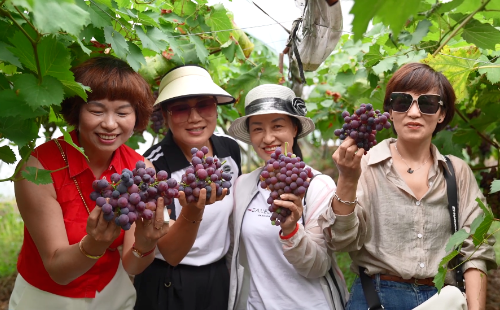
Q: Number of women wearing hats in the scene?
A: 2